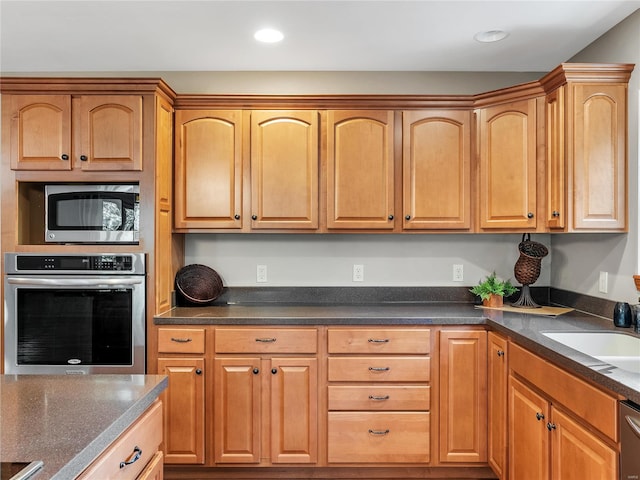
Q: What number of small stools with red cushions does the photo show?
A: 0